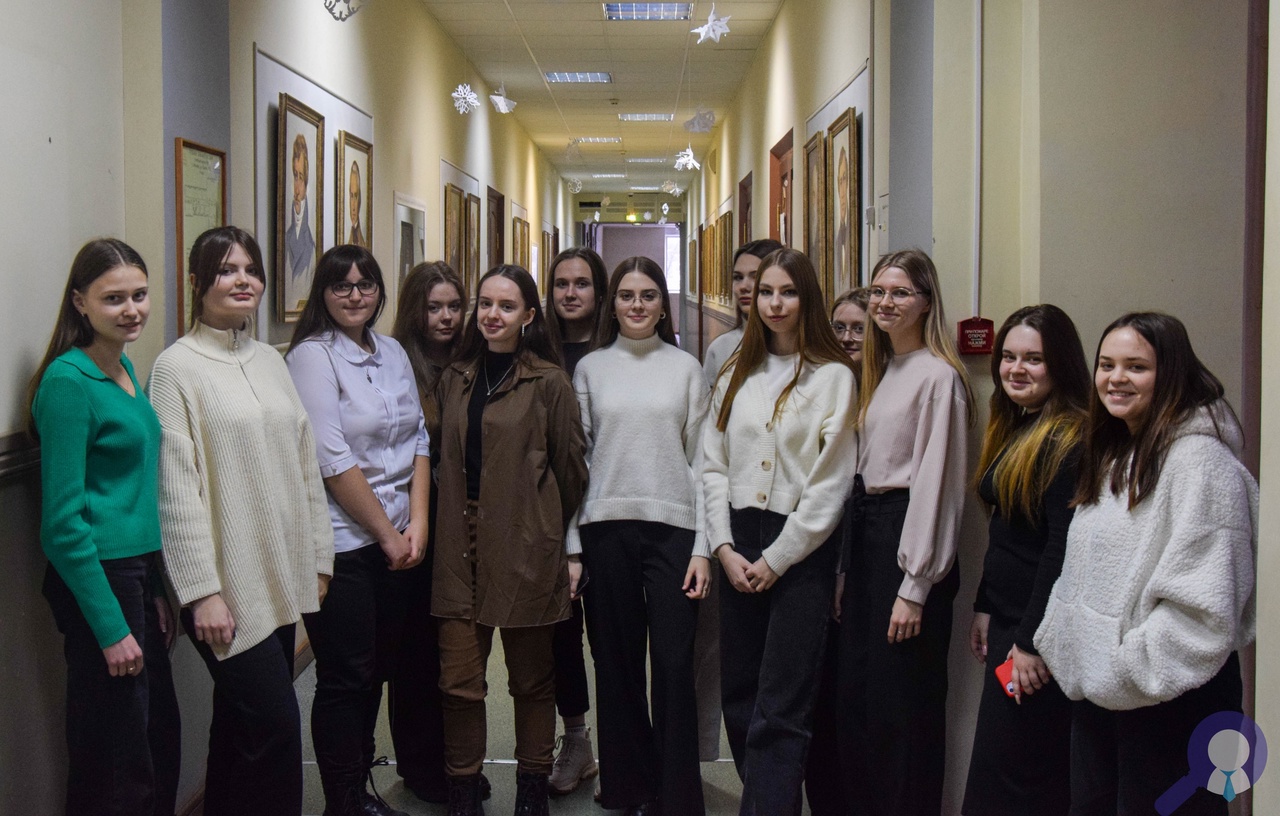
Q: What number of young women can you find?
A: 13